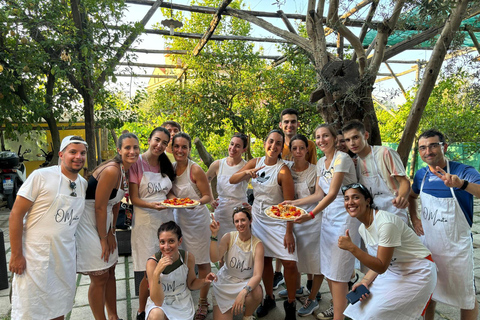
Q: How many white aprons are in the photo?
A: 13